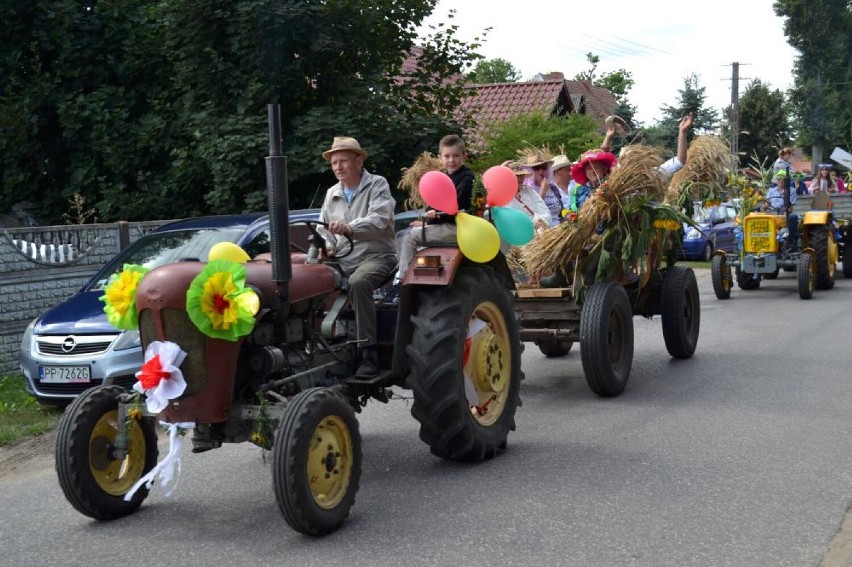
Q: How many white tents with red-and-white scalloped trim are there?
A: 0